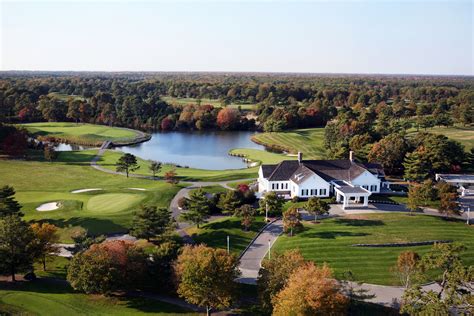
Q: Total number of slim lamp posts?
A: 4